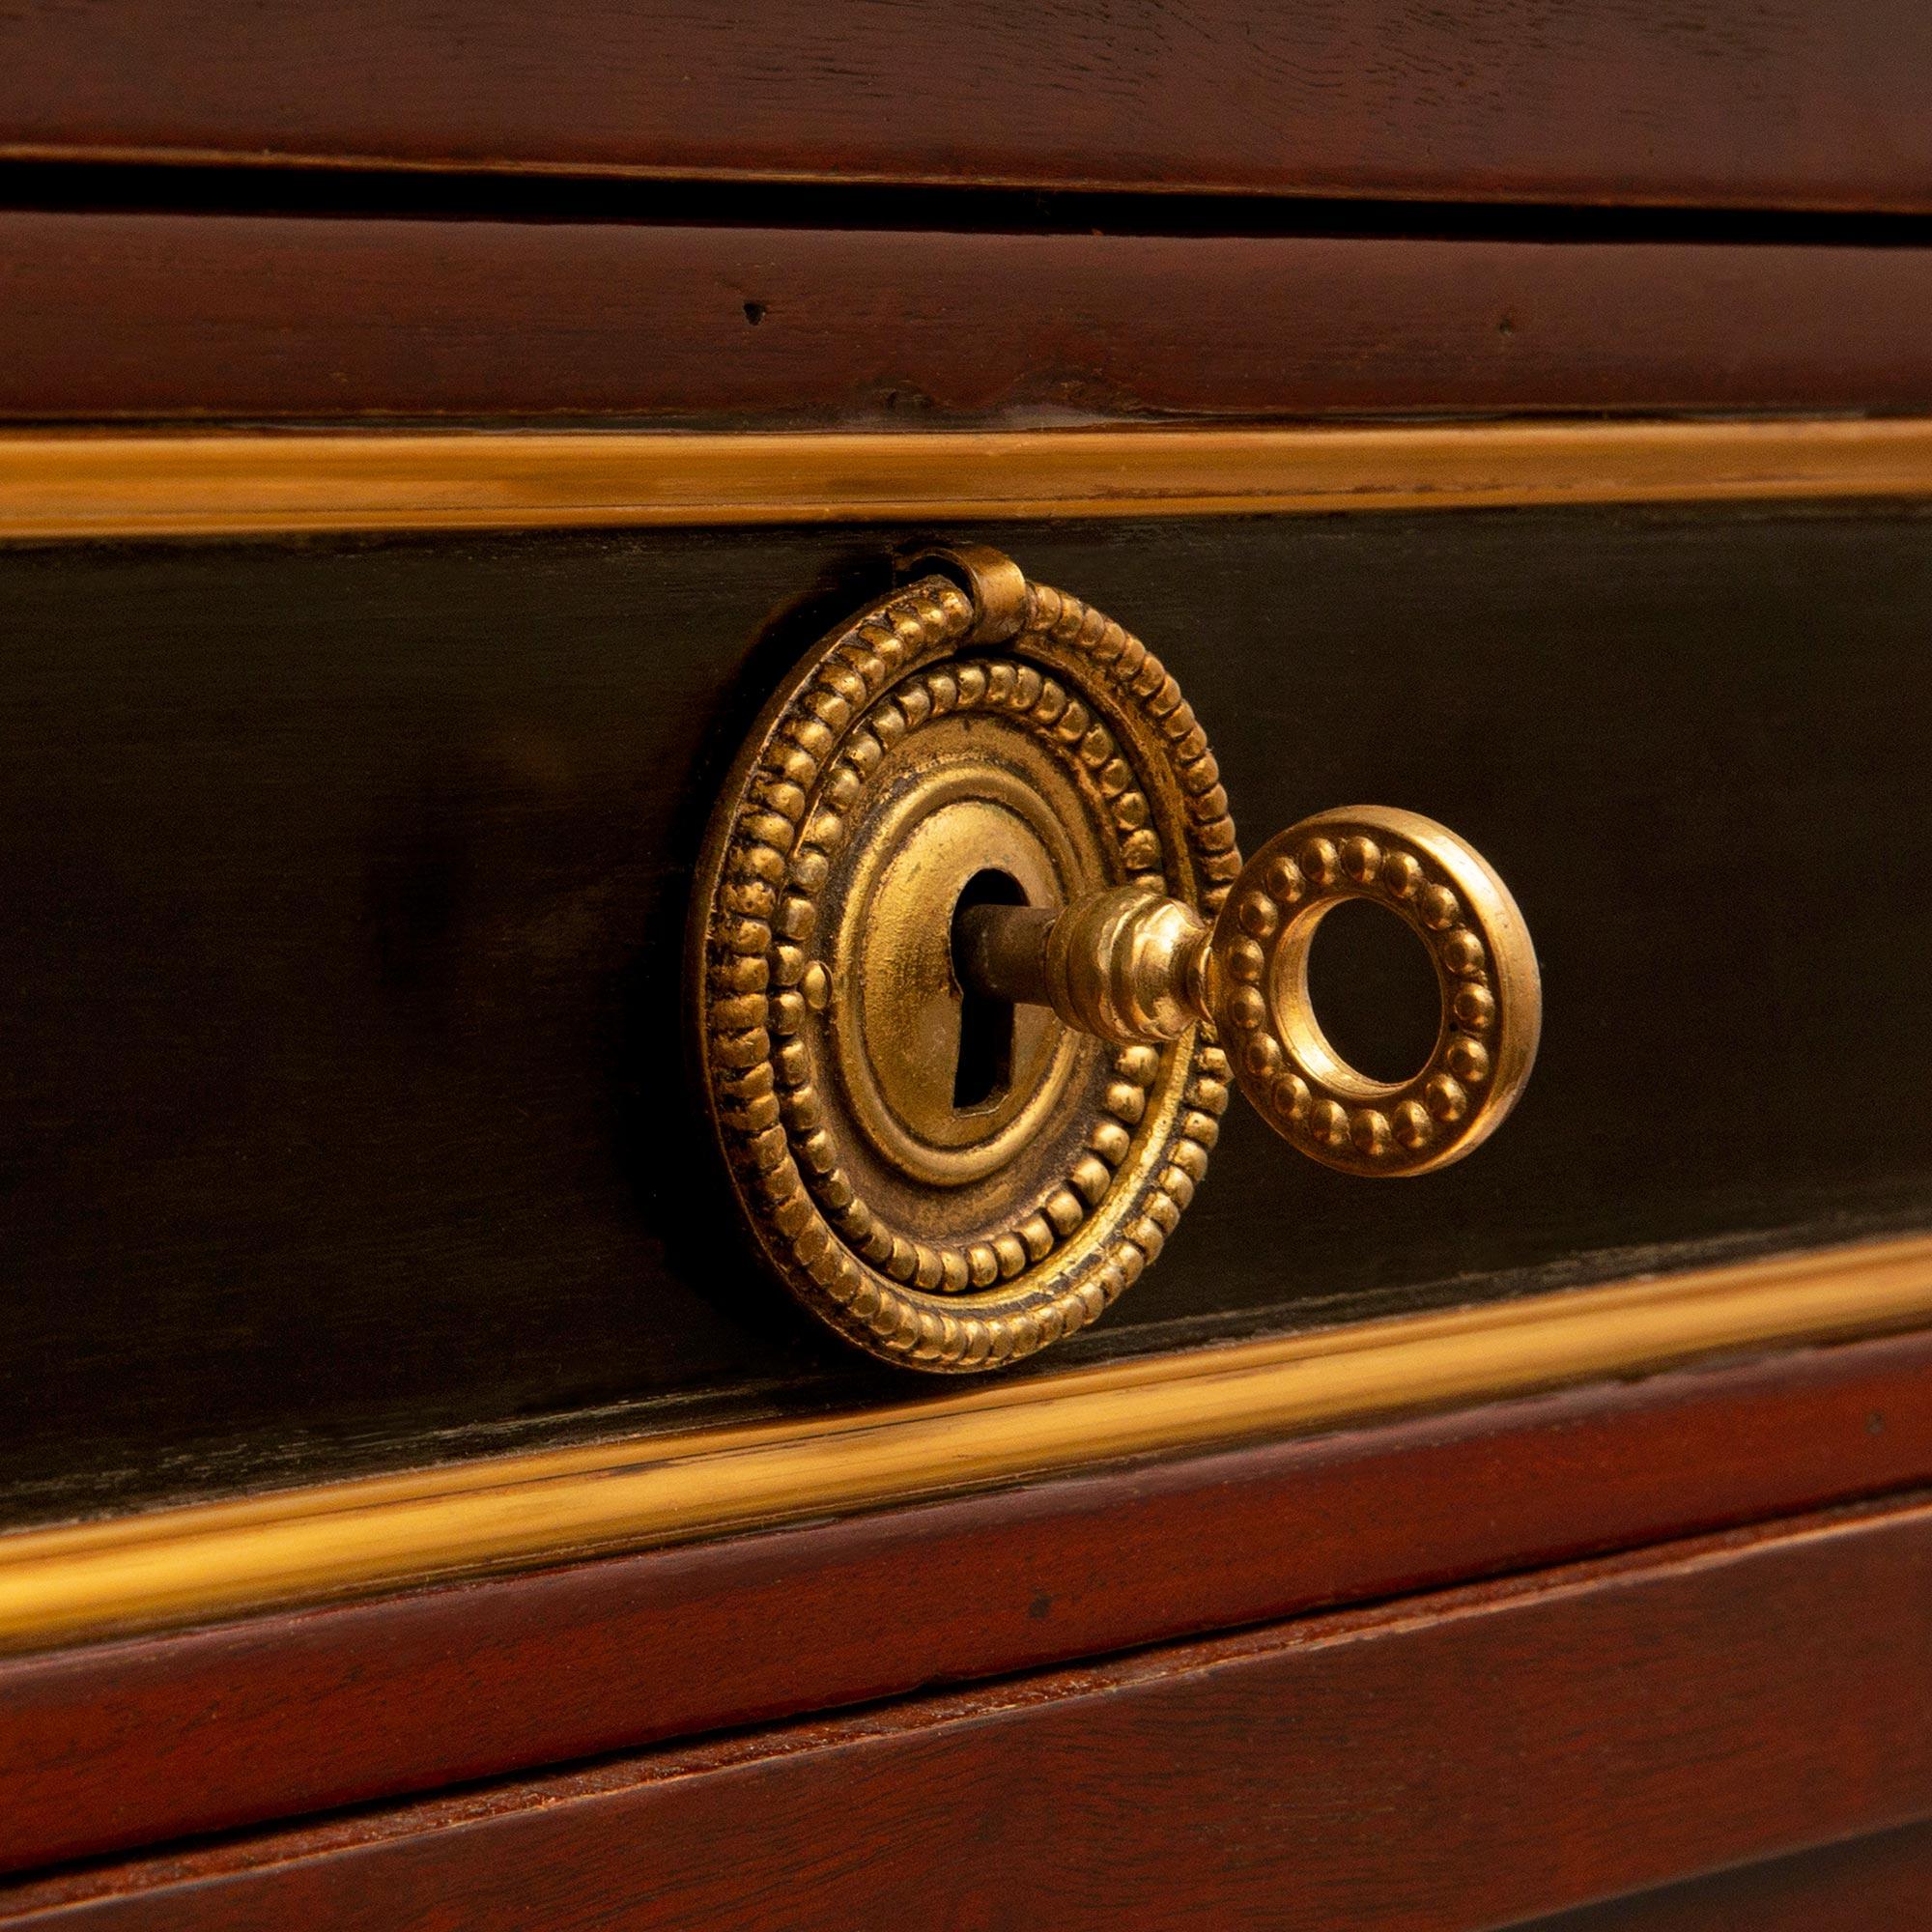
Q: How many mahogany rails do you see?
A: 4